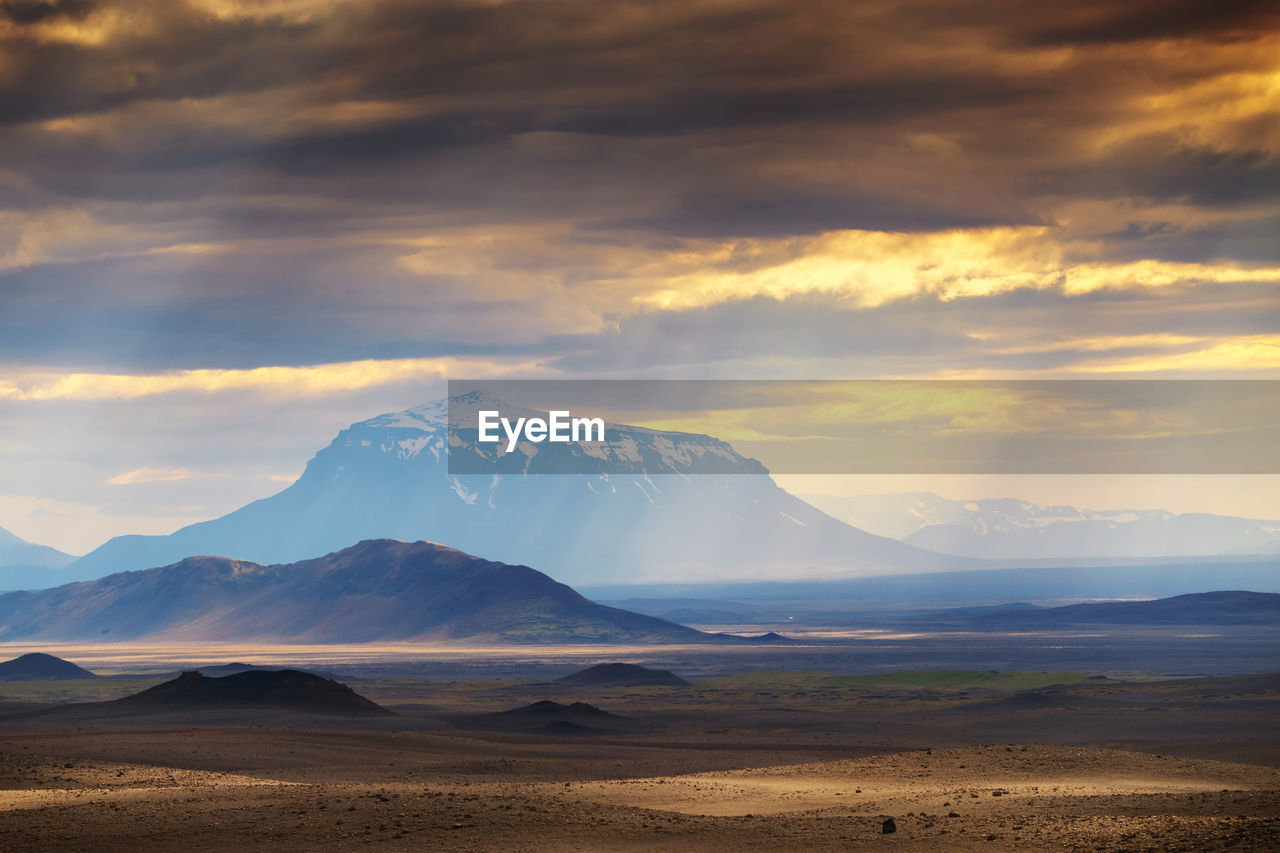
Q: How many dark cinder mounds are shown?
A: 4